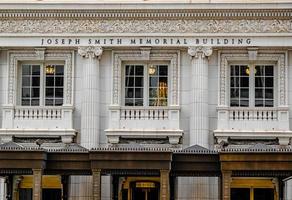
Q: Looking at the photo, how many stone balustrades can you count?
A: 3